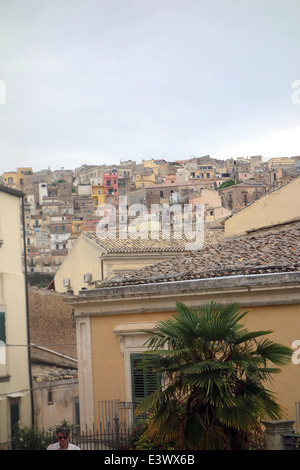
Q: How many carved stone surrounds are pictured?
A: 1